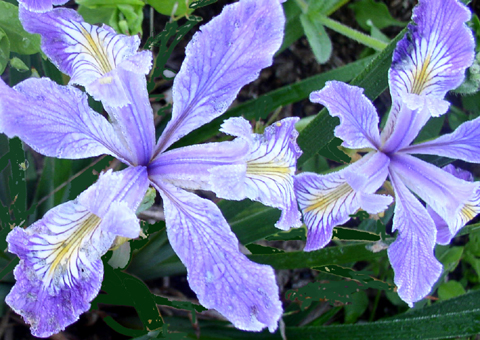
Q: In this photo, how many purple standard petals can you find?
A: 6